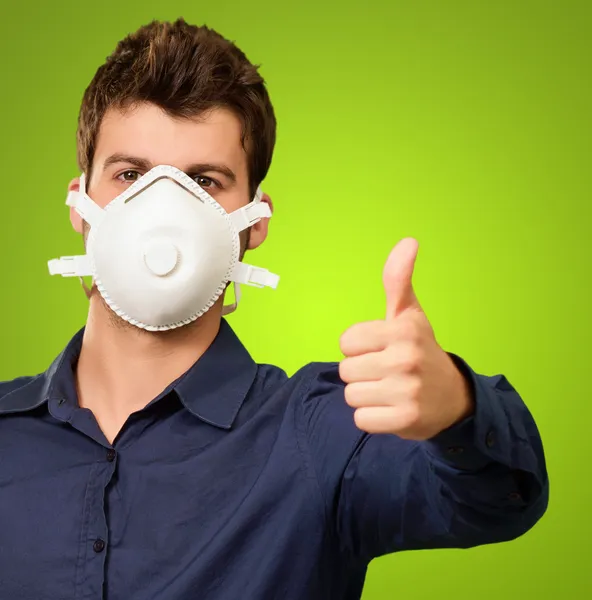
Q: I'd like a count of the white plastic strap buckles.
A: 4